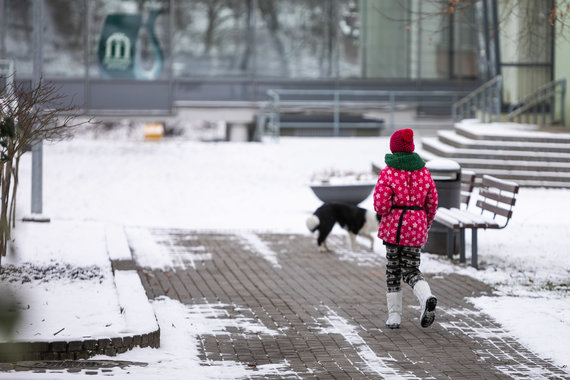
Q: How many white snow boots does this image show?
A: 2